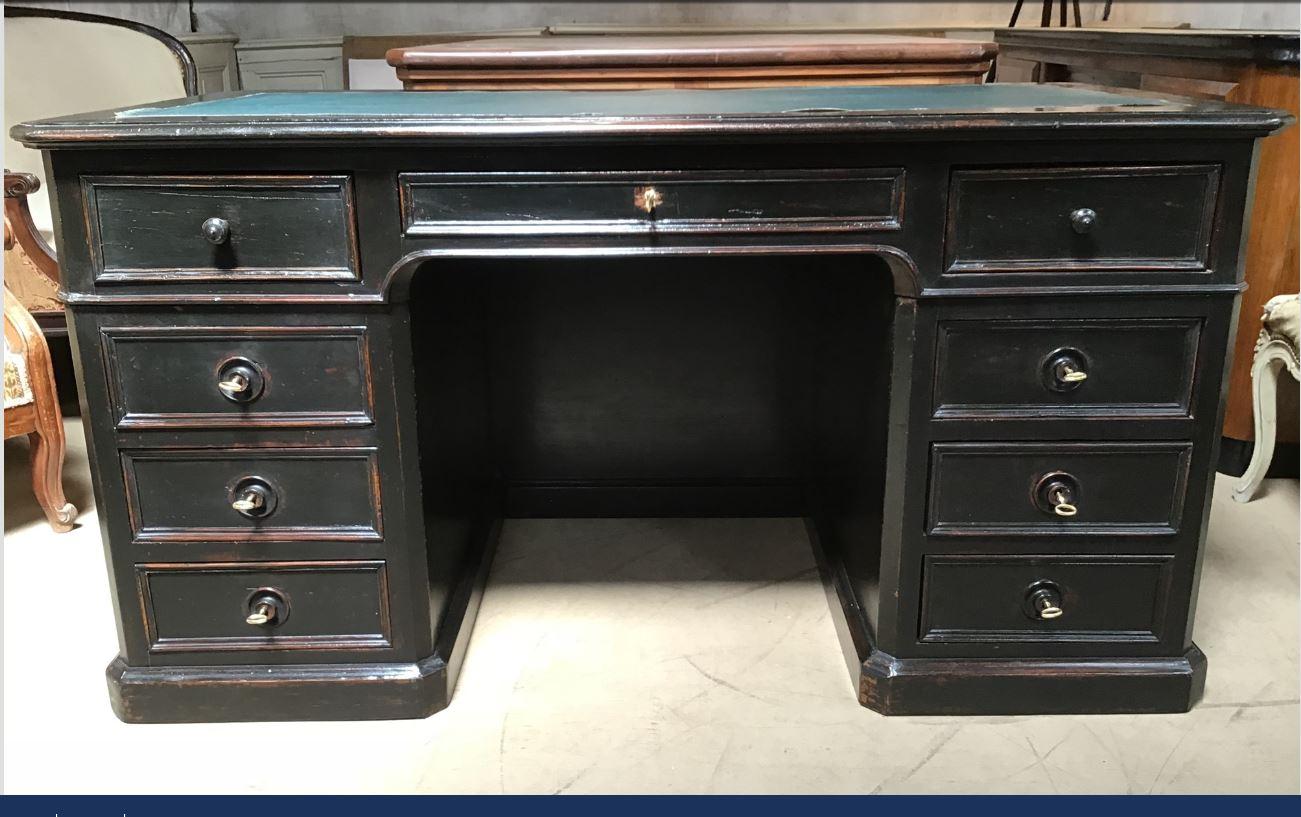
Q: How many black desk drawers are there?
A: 9